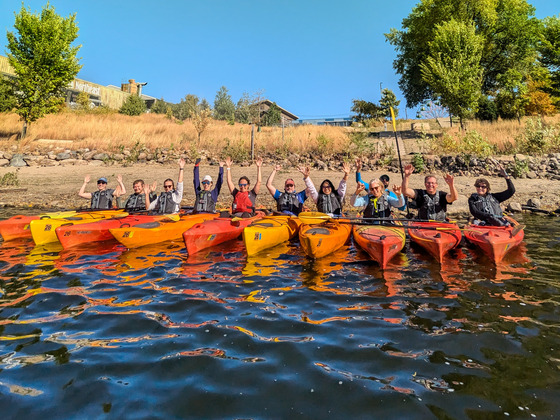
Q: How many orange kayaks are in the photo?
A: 2